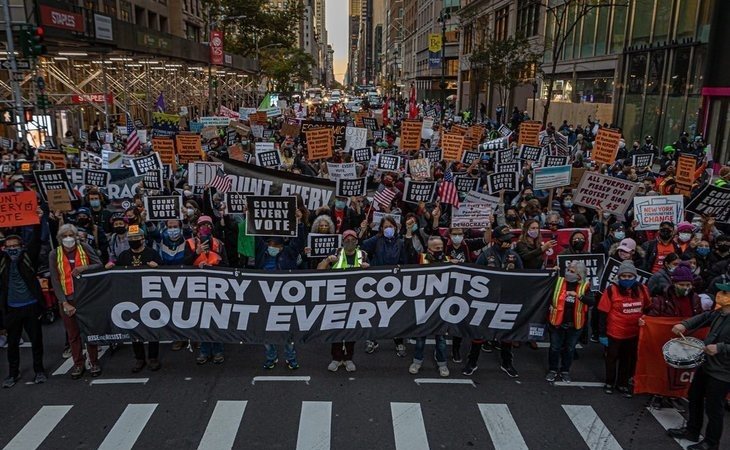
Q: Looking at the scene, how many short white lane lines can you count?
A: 4